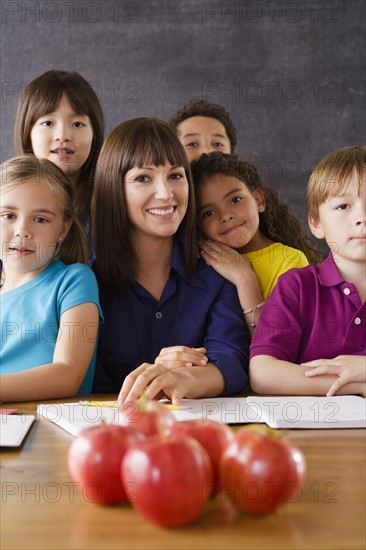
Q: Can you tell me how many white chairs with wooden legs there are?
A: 0